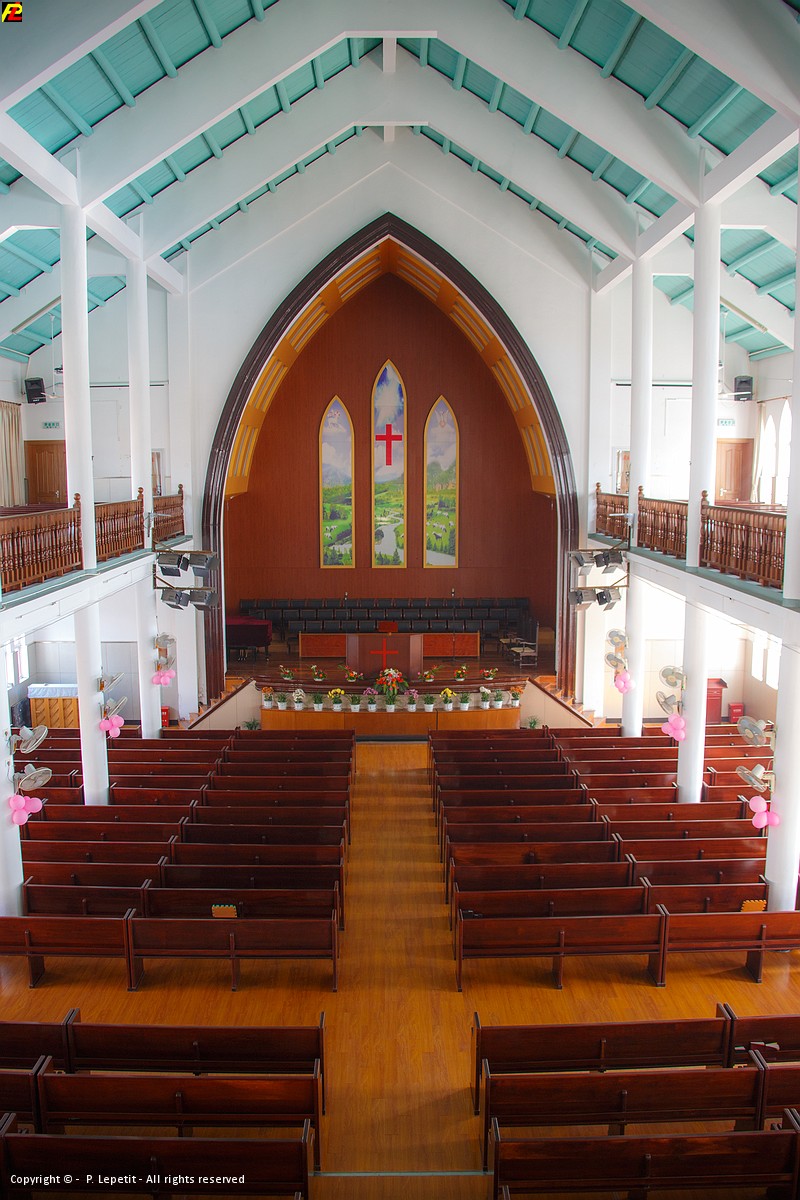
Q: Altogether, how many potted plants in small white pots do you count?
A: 15